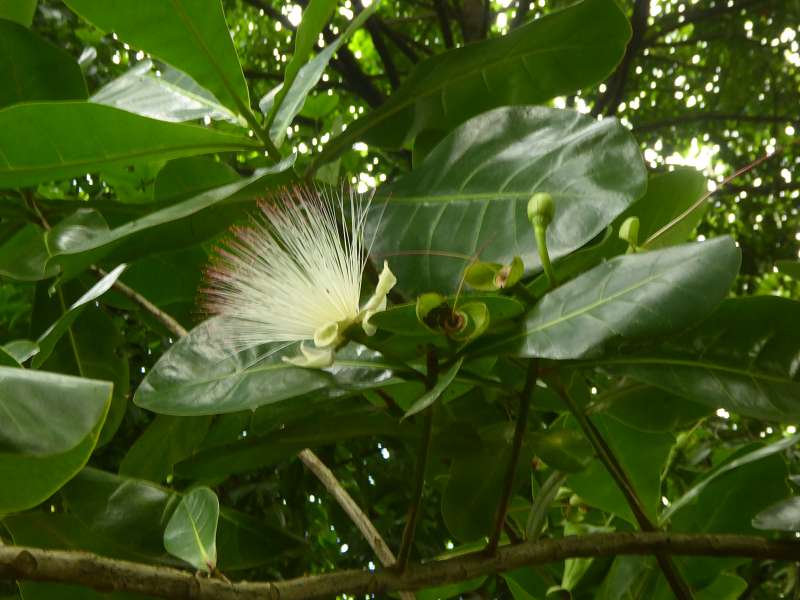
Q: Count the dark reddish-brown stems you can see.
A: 3